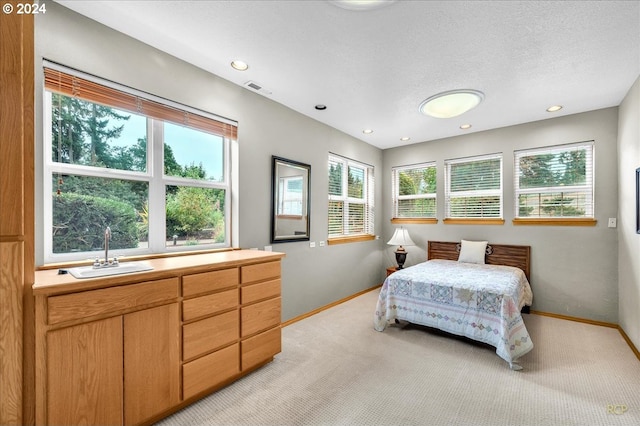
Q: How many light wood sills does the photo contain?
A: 5